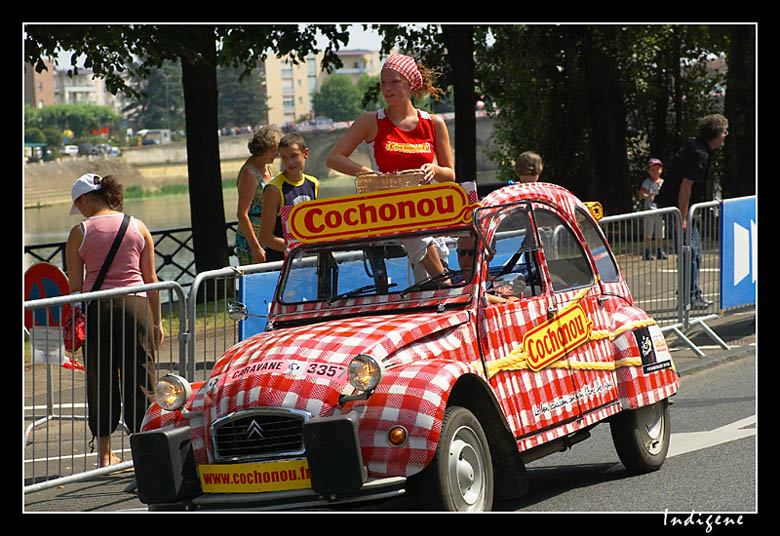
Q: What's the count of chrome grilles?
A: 1